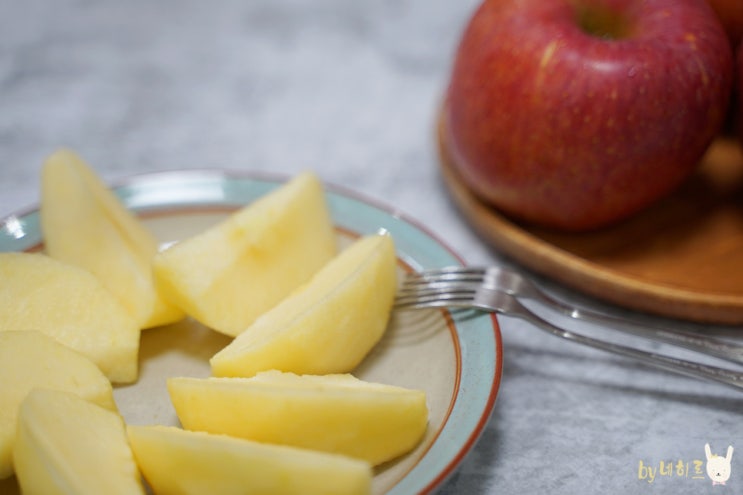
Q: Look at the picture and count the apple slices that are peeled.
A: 8